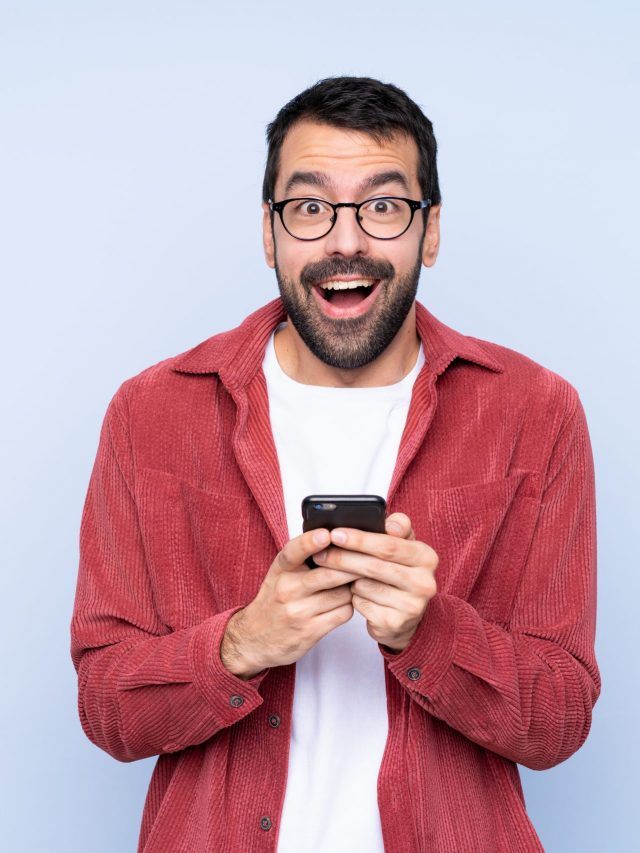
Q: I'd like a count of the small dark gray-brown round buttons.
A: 4